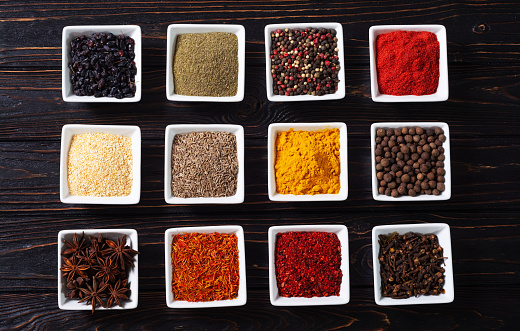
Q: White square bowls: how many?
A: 12